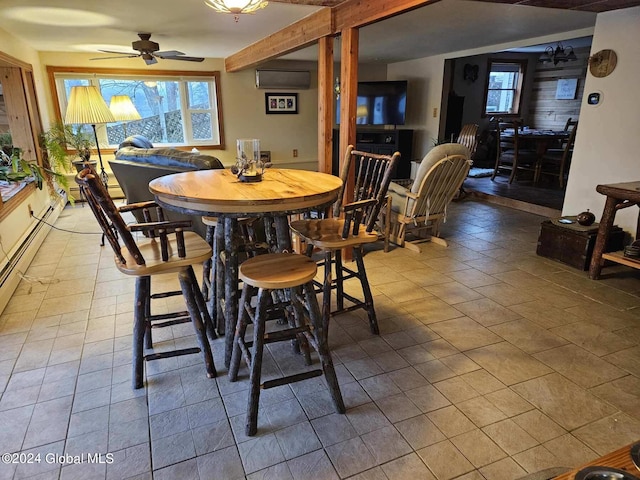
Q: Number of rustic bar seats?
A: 4